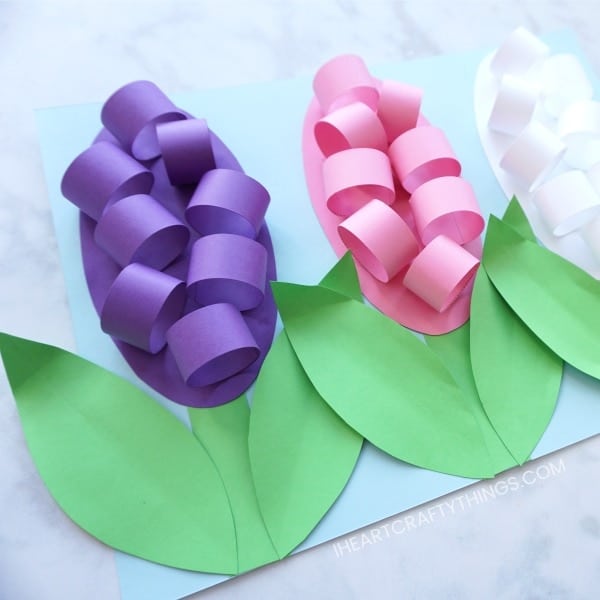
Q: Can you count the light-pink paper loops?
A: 8